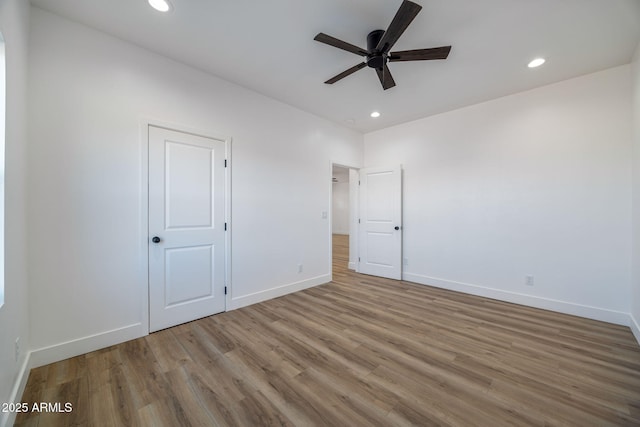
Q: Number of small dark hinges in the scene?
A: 6